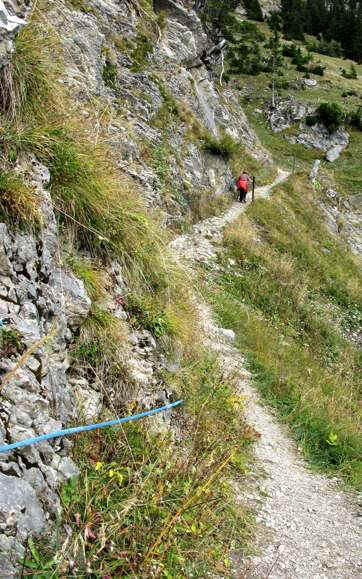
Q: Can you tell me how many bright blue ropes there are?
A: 1